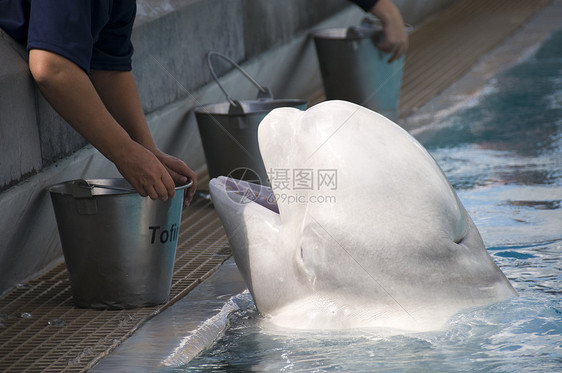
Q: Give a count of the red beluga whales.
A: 0